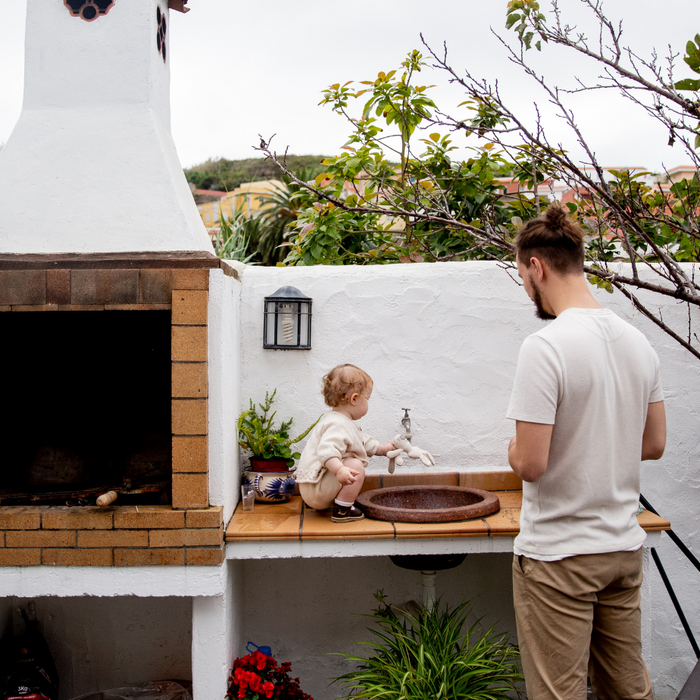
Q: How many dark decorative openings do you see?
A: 2